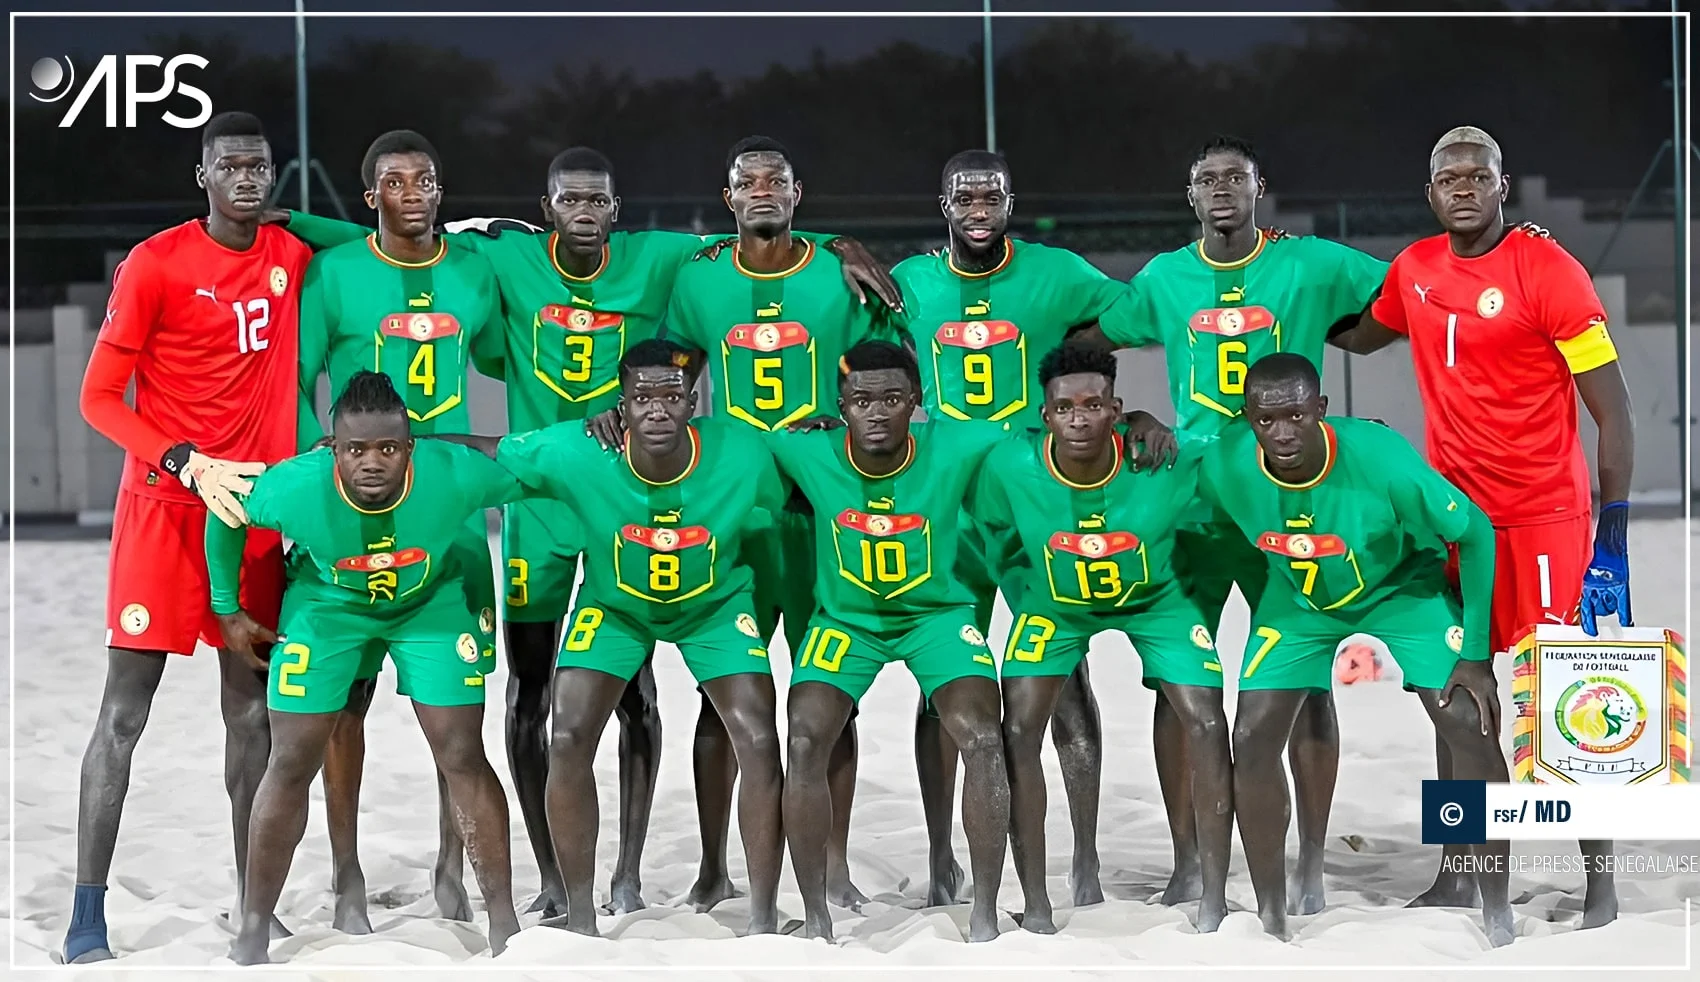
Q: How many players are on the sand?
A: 12